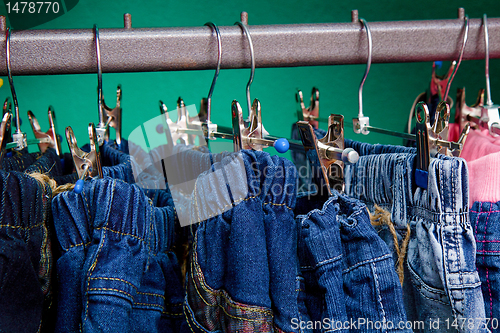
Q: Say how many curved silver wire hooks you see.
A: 7